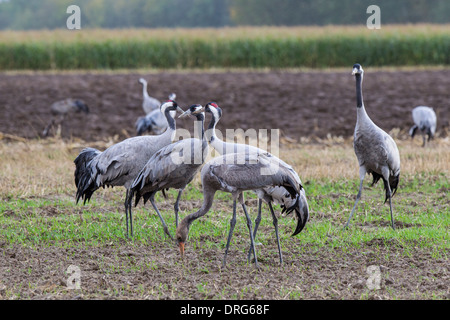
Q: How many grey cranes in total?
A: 9